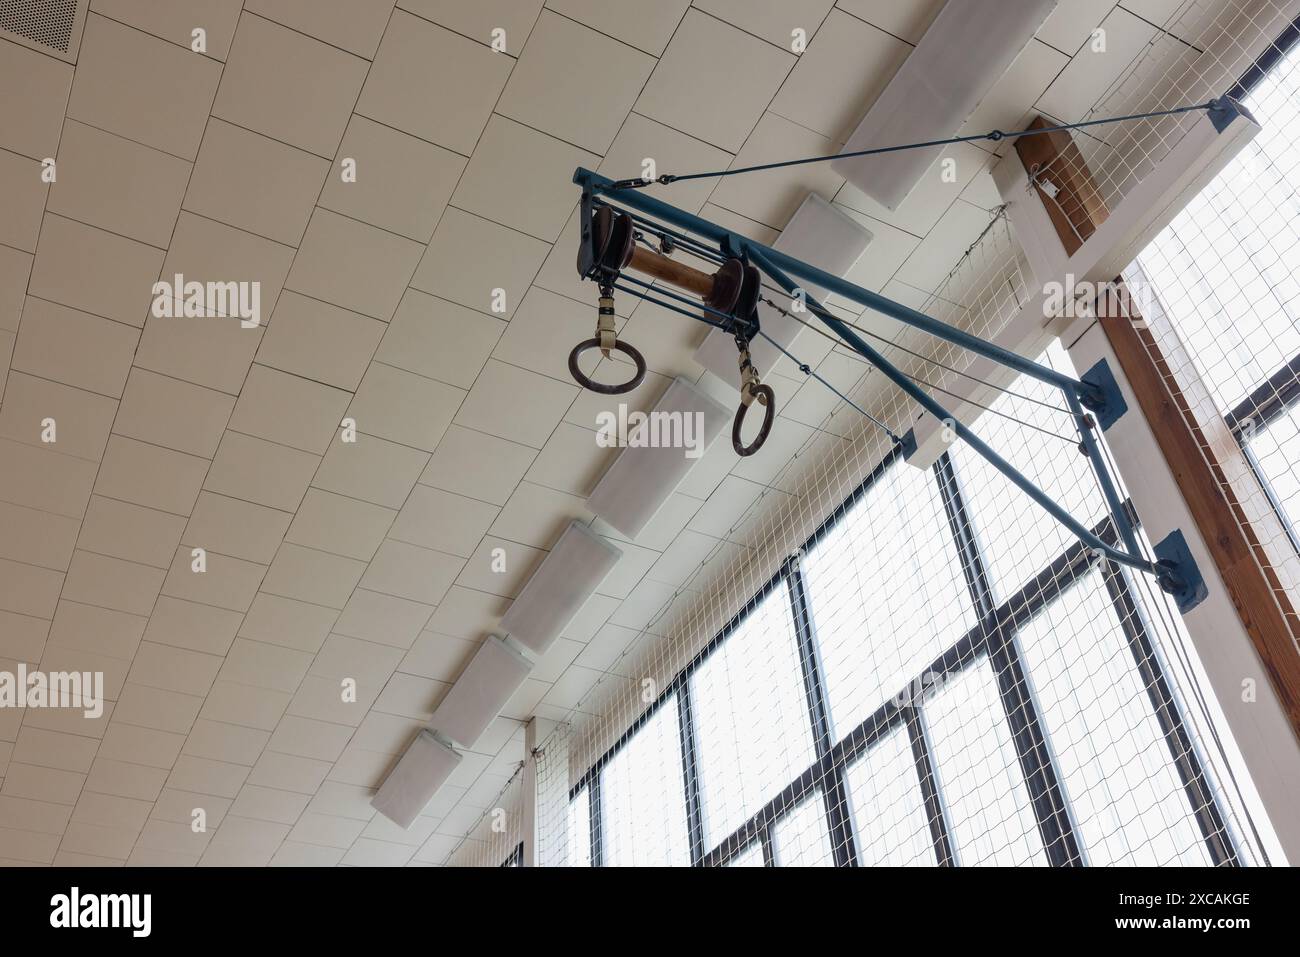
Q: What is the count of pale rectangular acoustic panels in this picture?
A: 6